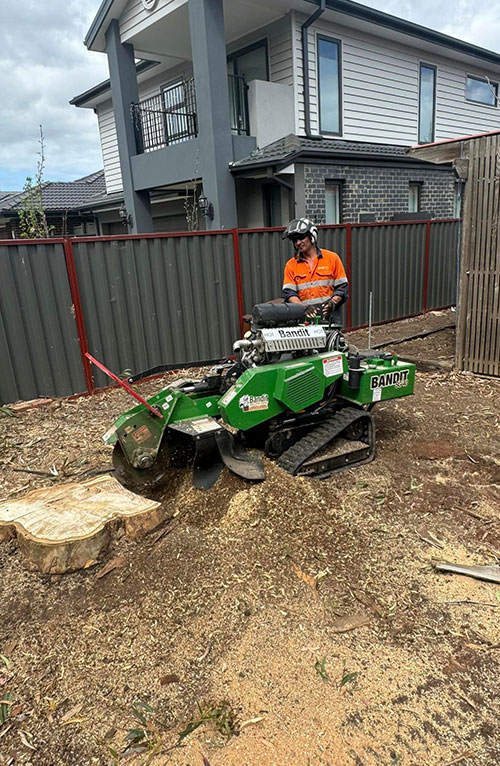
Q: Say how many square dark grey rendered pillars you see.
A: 2